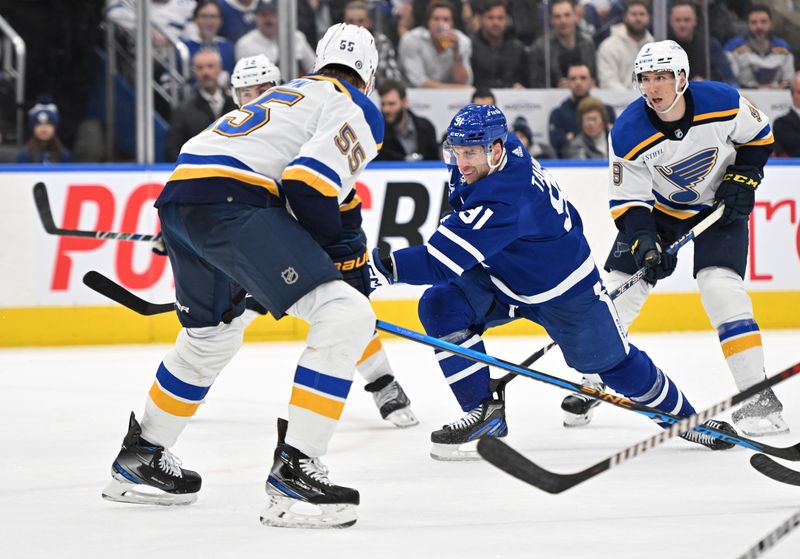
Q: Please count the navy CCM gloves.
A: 2